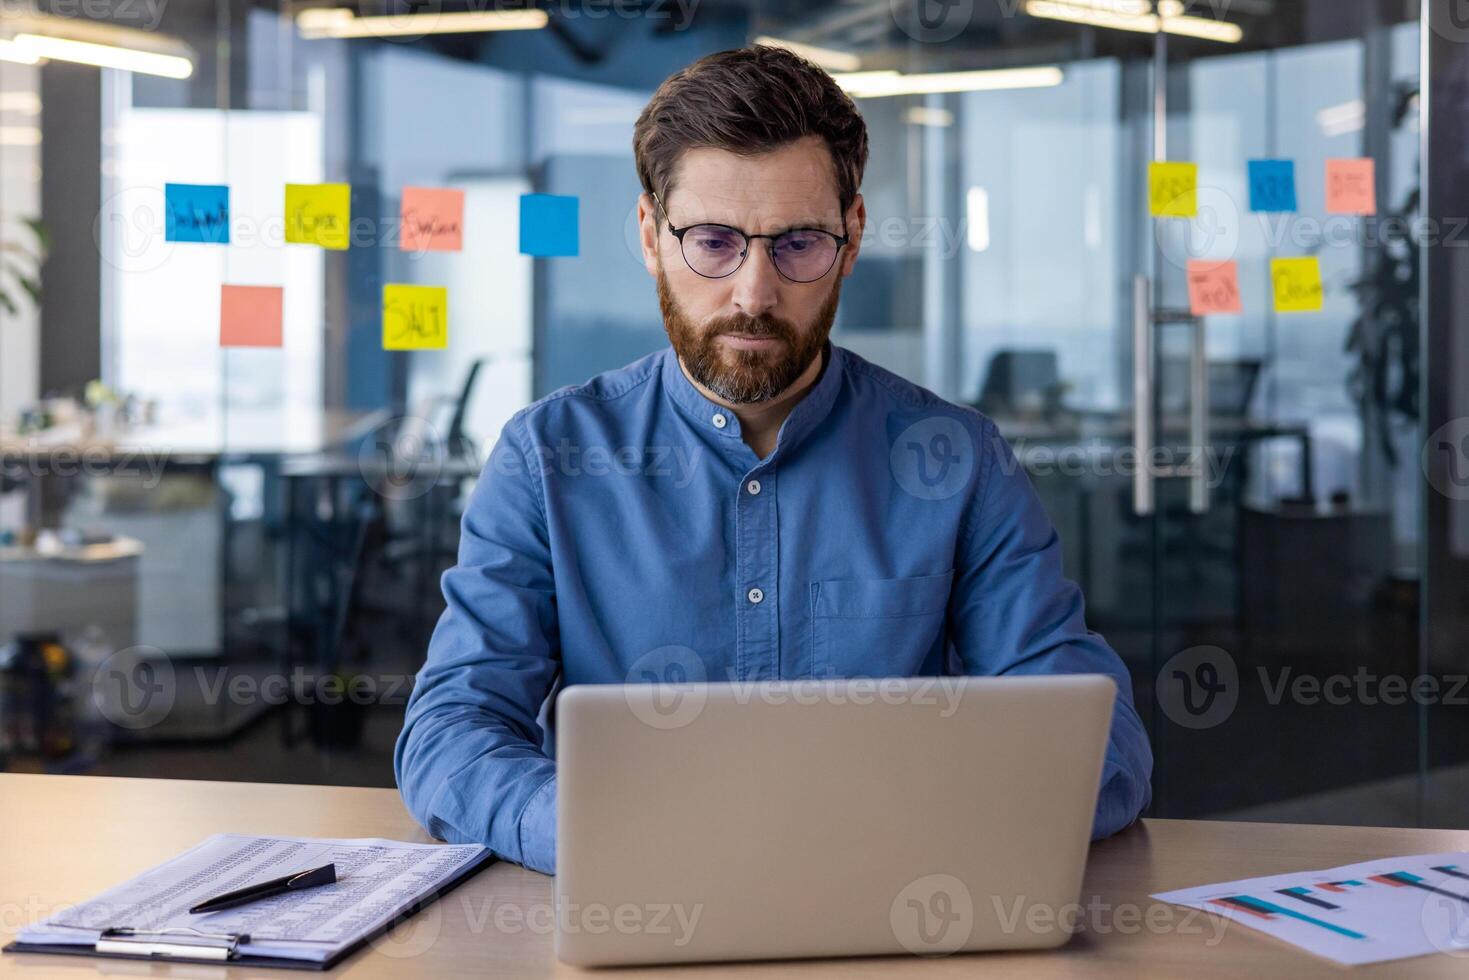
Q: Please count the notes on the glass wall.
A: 11